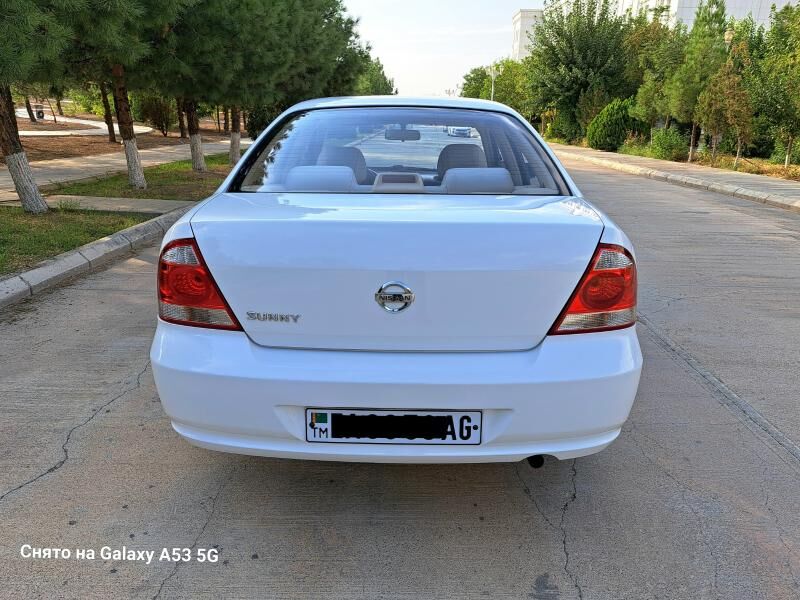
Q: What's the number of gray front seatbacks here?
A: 2